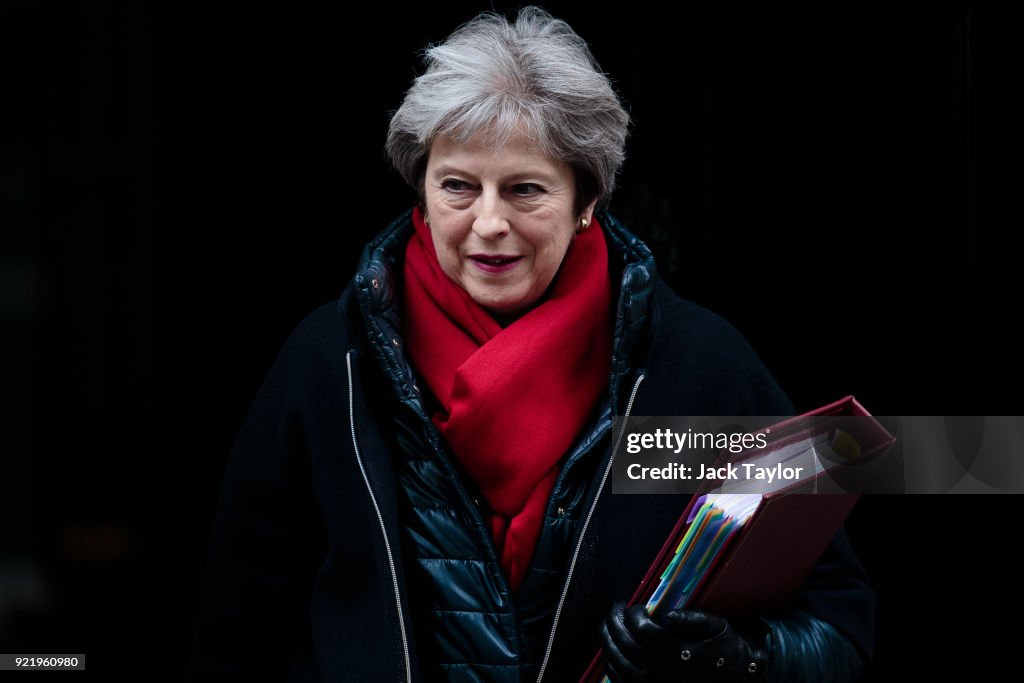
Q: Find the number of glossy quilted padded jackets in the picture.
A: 1